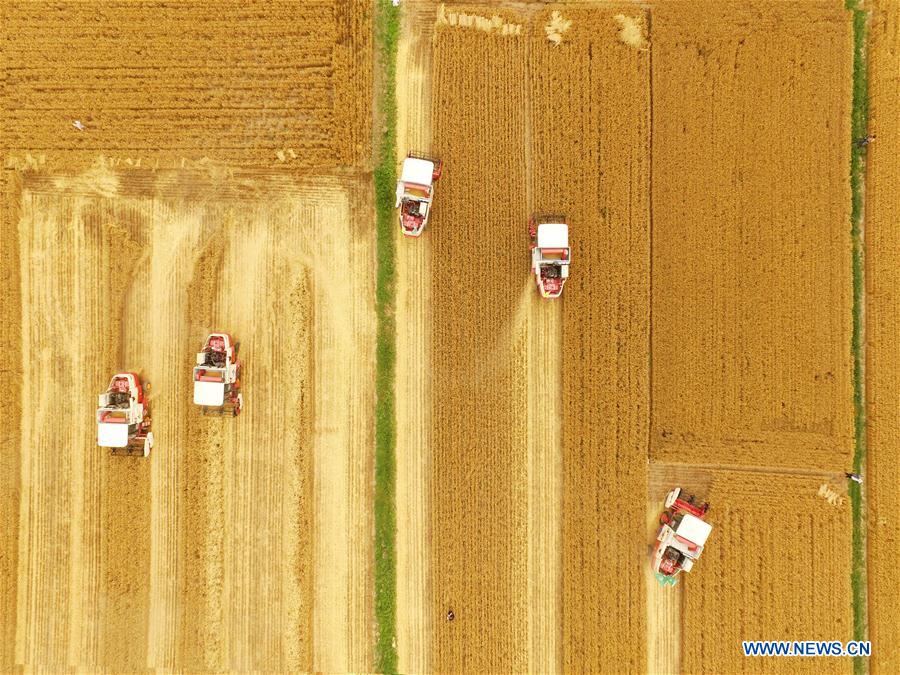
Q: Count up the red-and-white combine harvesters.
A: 5